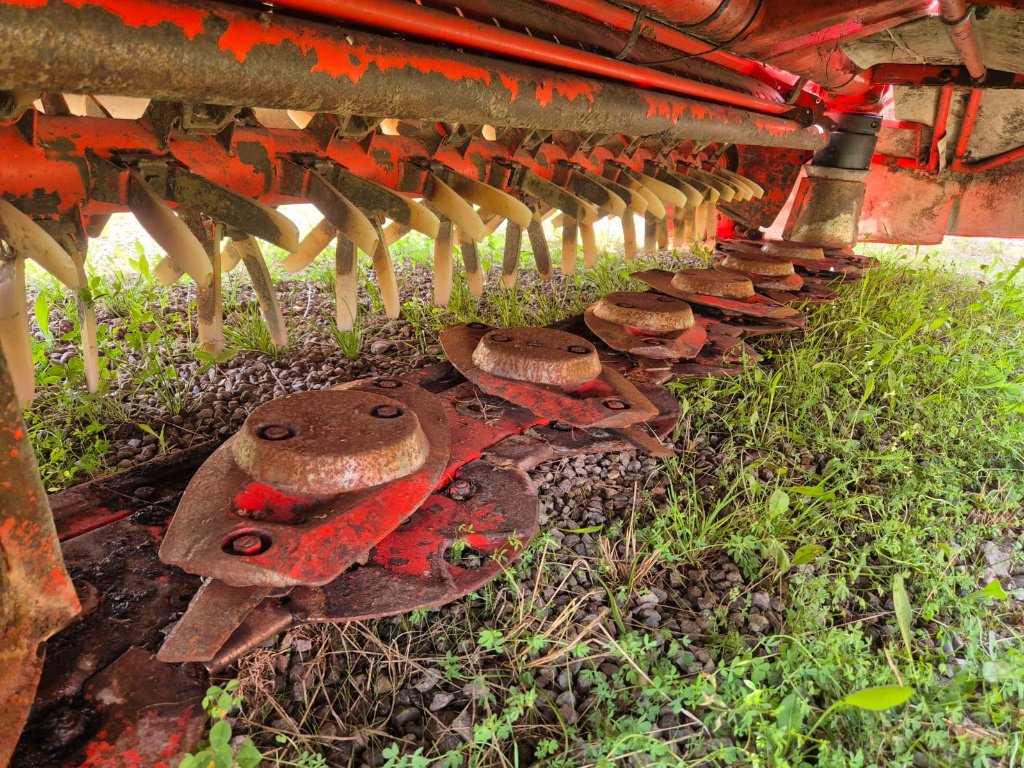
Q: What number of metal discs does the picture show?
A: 6